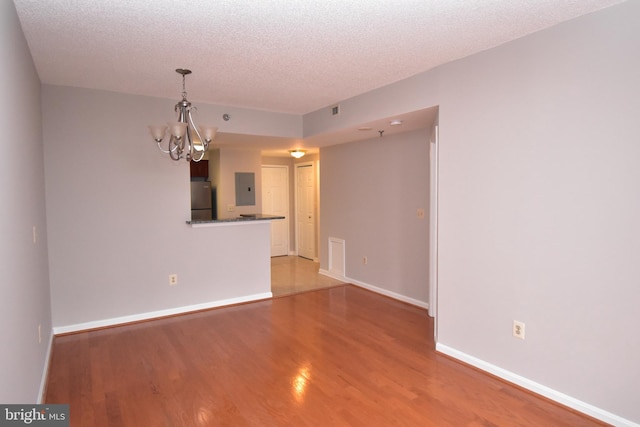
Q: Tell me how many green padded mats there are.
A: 0